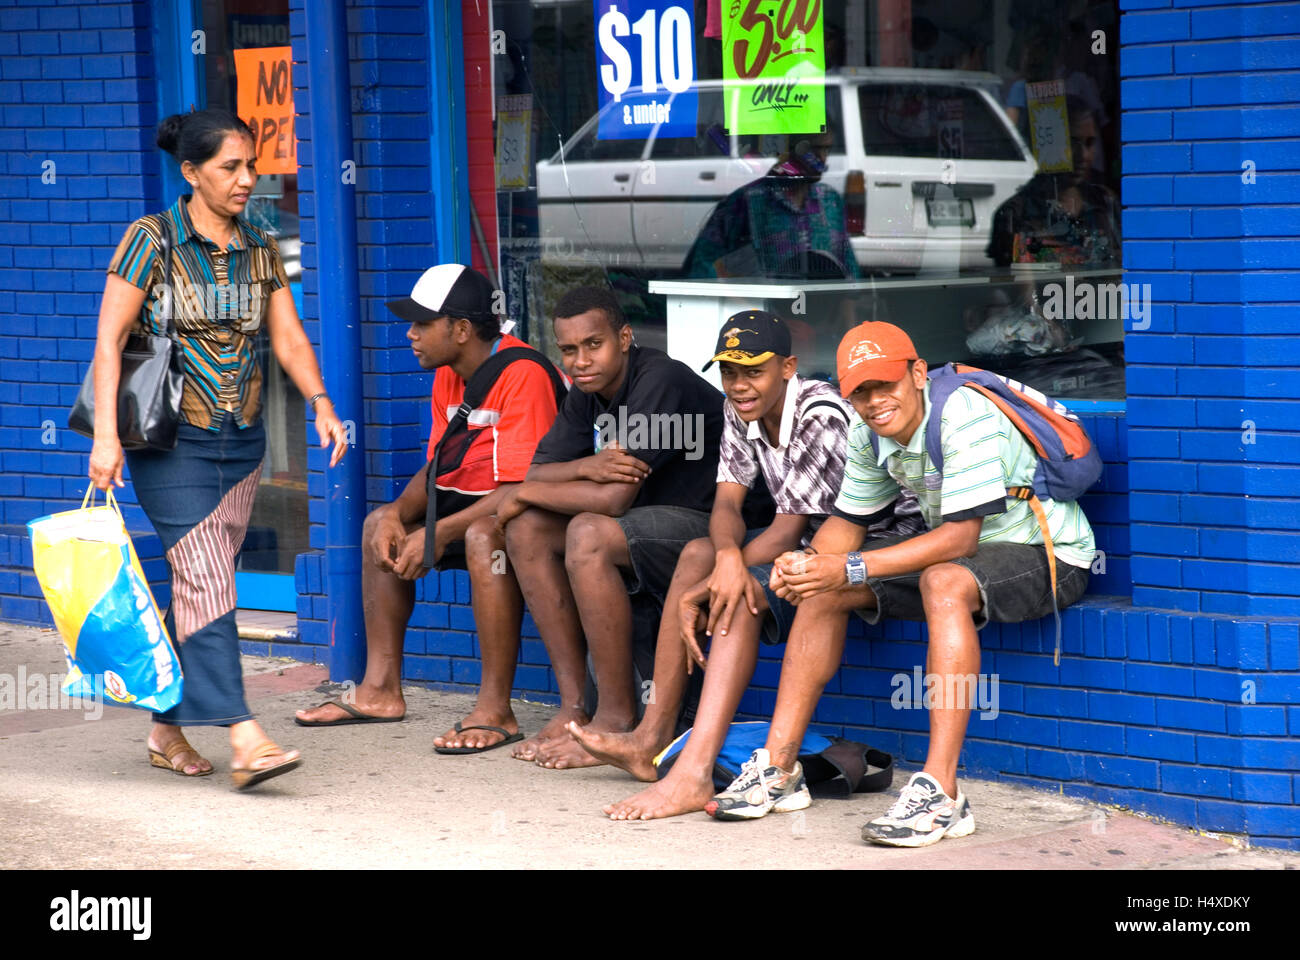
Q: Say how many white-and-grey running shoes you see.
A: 2